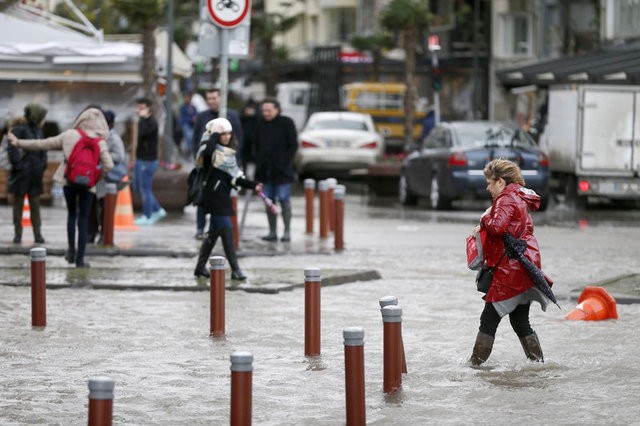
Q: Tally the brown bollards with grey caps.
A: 14